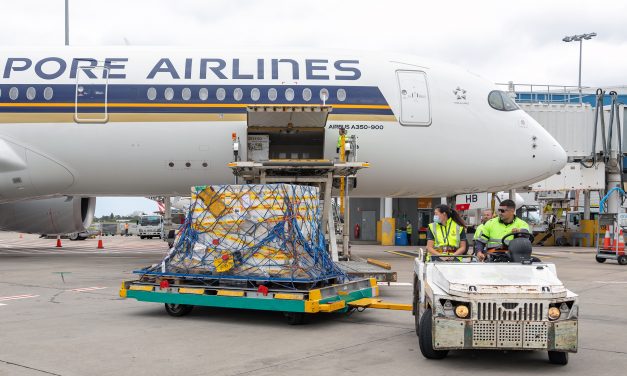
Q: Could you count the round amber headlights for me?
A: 2